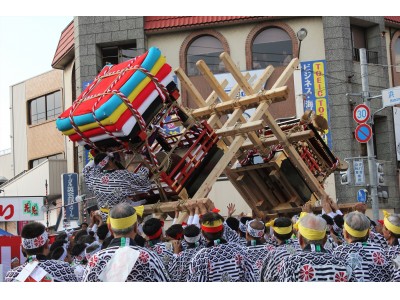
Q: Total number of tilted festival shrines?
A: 2